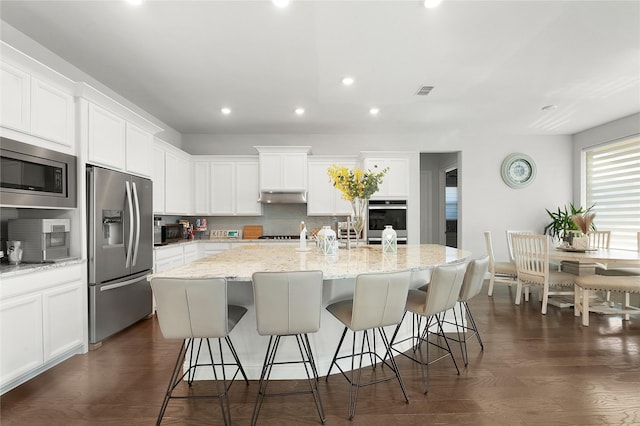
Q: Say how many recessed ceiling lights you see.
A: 7